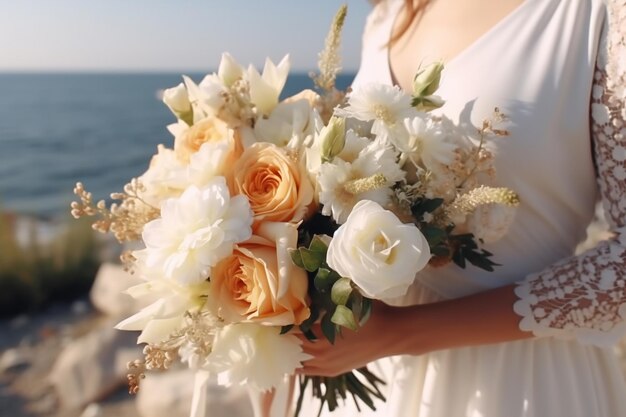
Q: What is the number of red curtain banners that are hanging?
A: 0